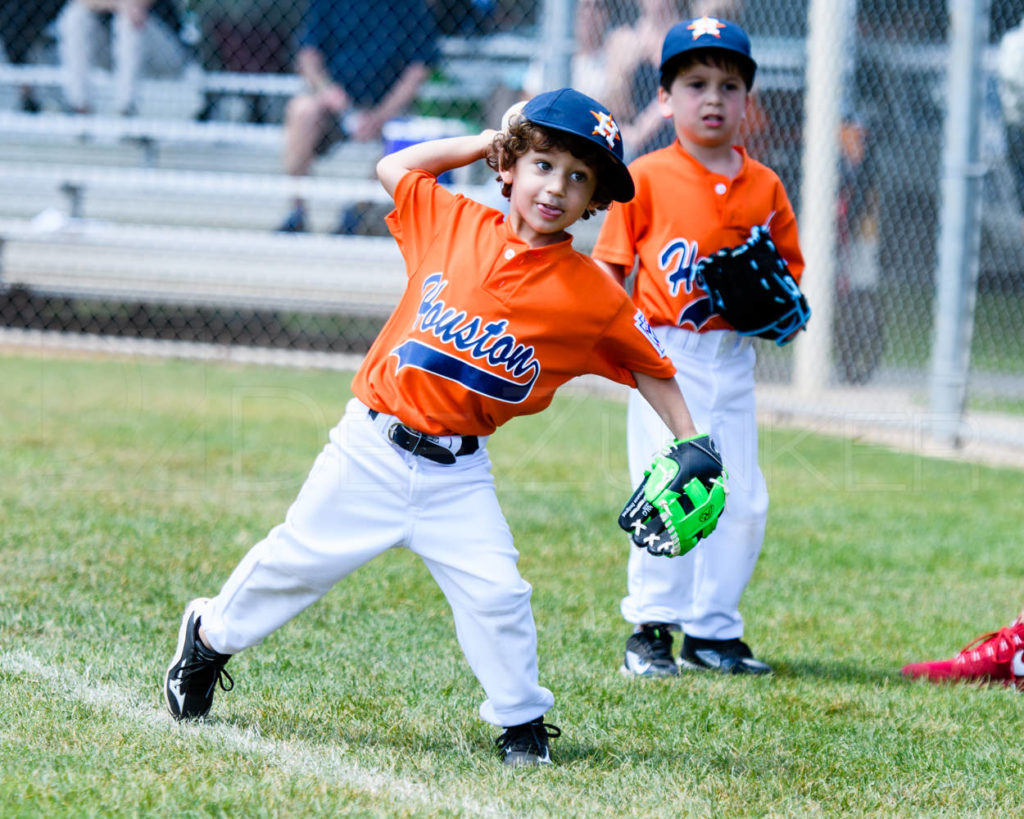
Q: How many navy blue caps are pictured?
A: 2